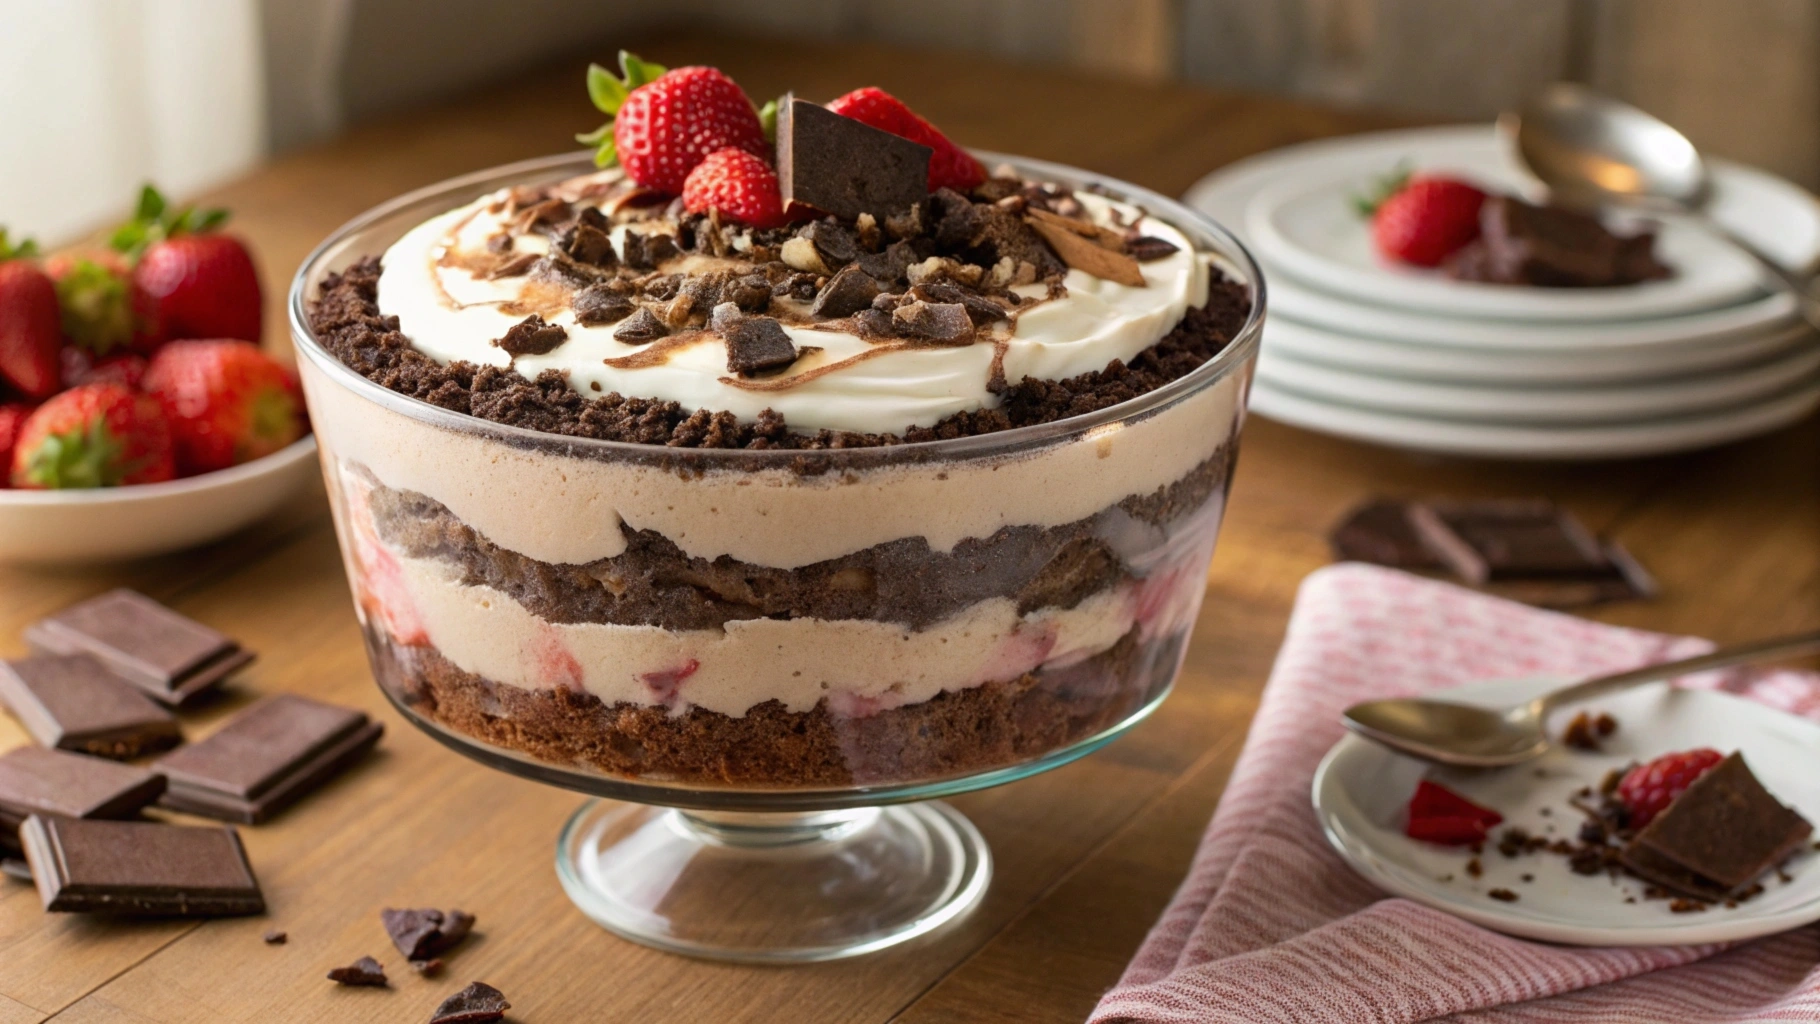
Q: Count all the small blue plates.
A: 0